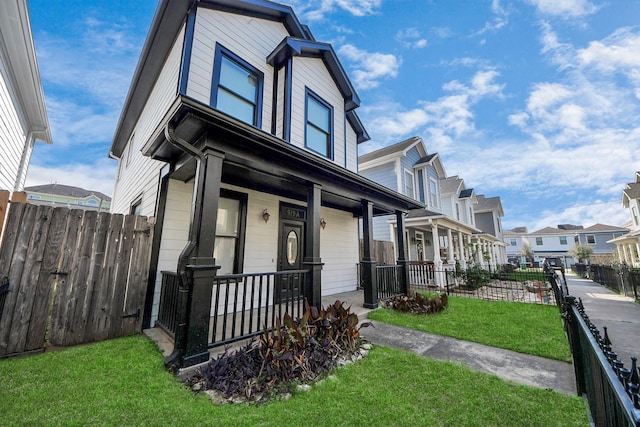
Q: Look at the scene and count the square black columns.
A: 4